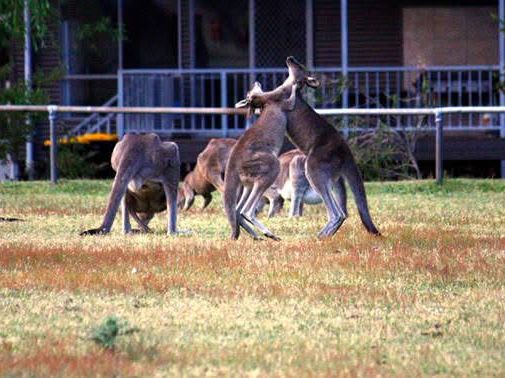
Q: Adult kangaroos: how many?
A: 5